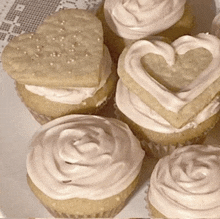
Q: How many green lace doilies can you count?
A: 0